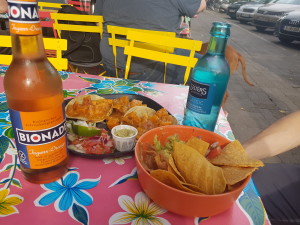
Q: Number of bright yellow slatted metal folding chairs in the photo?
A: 5